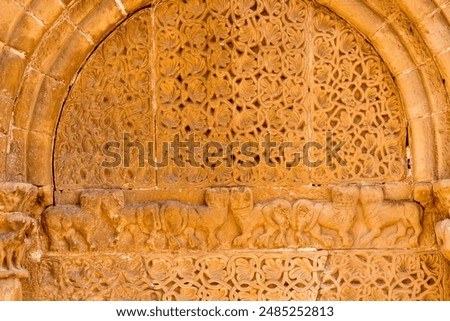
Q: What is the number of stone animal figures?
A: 6